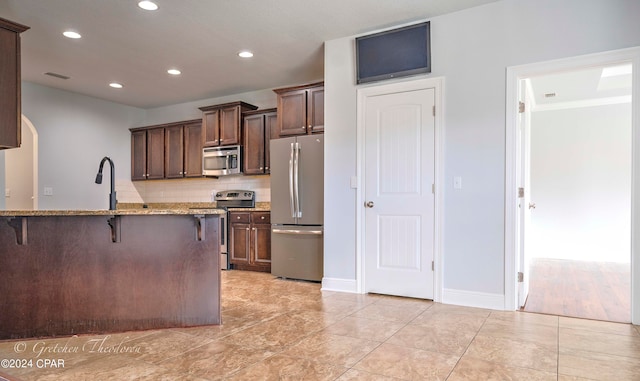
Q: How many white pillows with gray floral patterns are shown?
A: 0